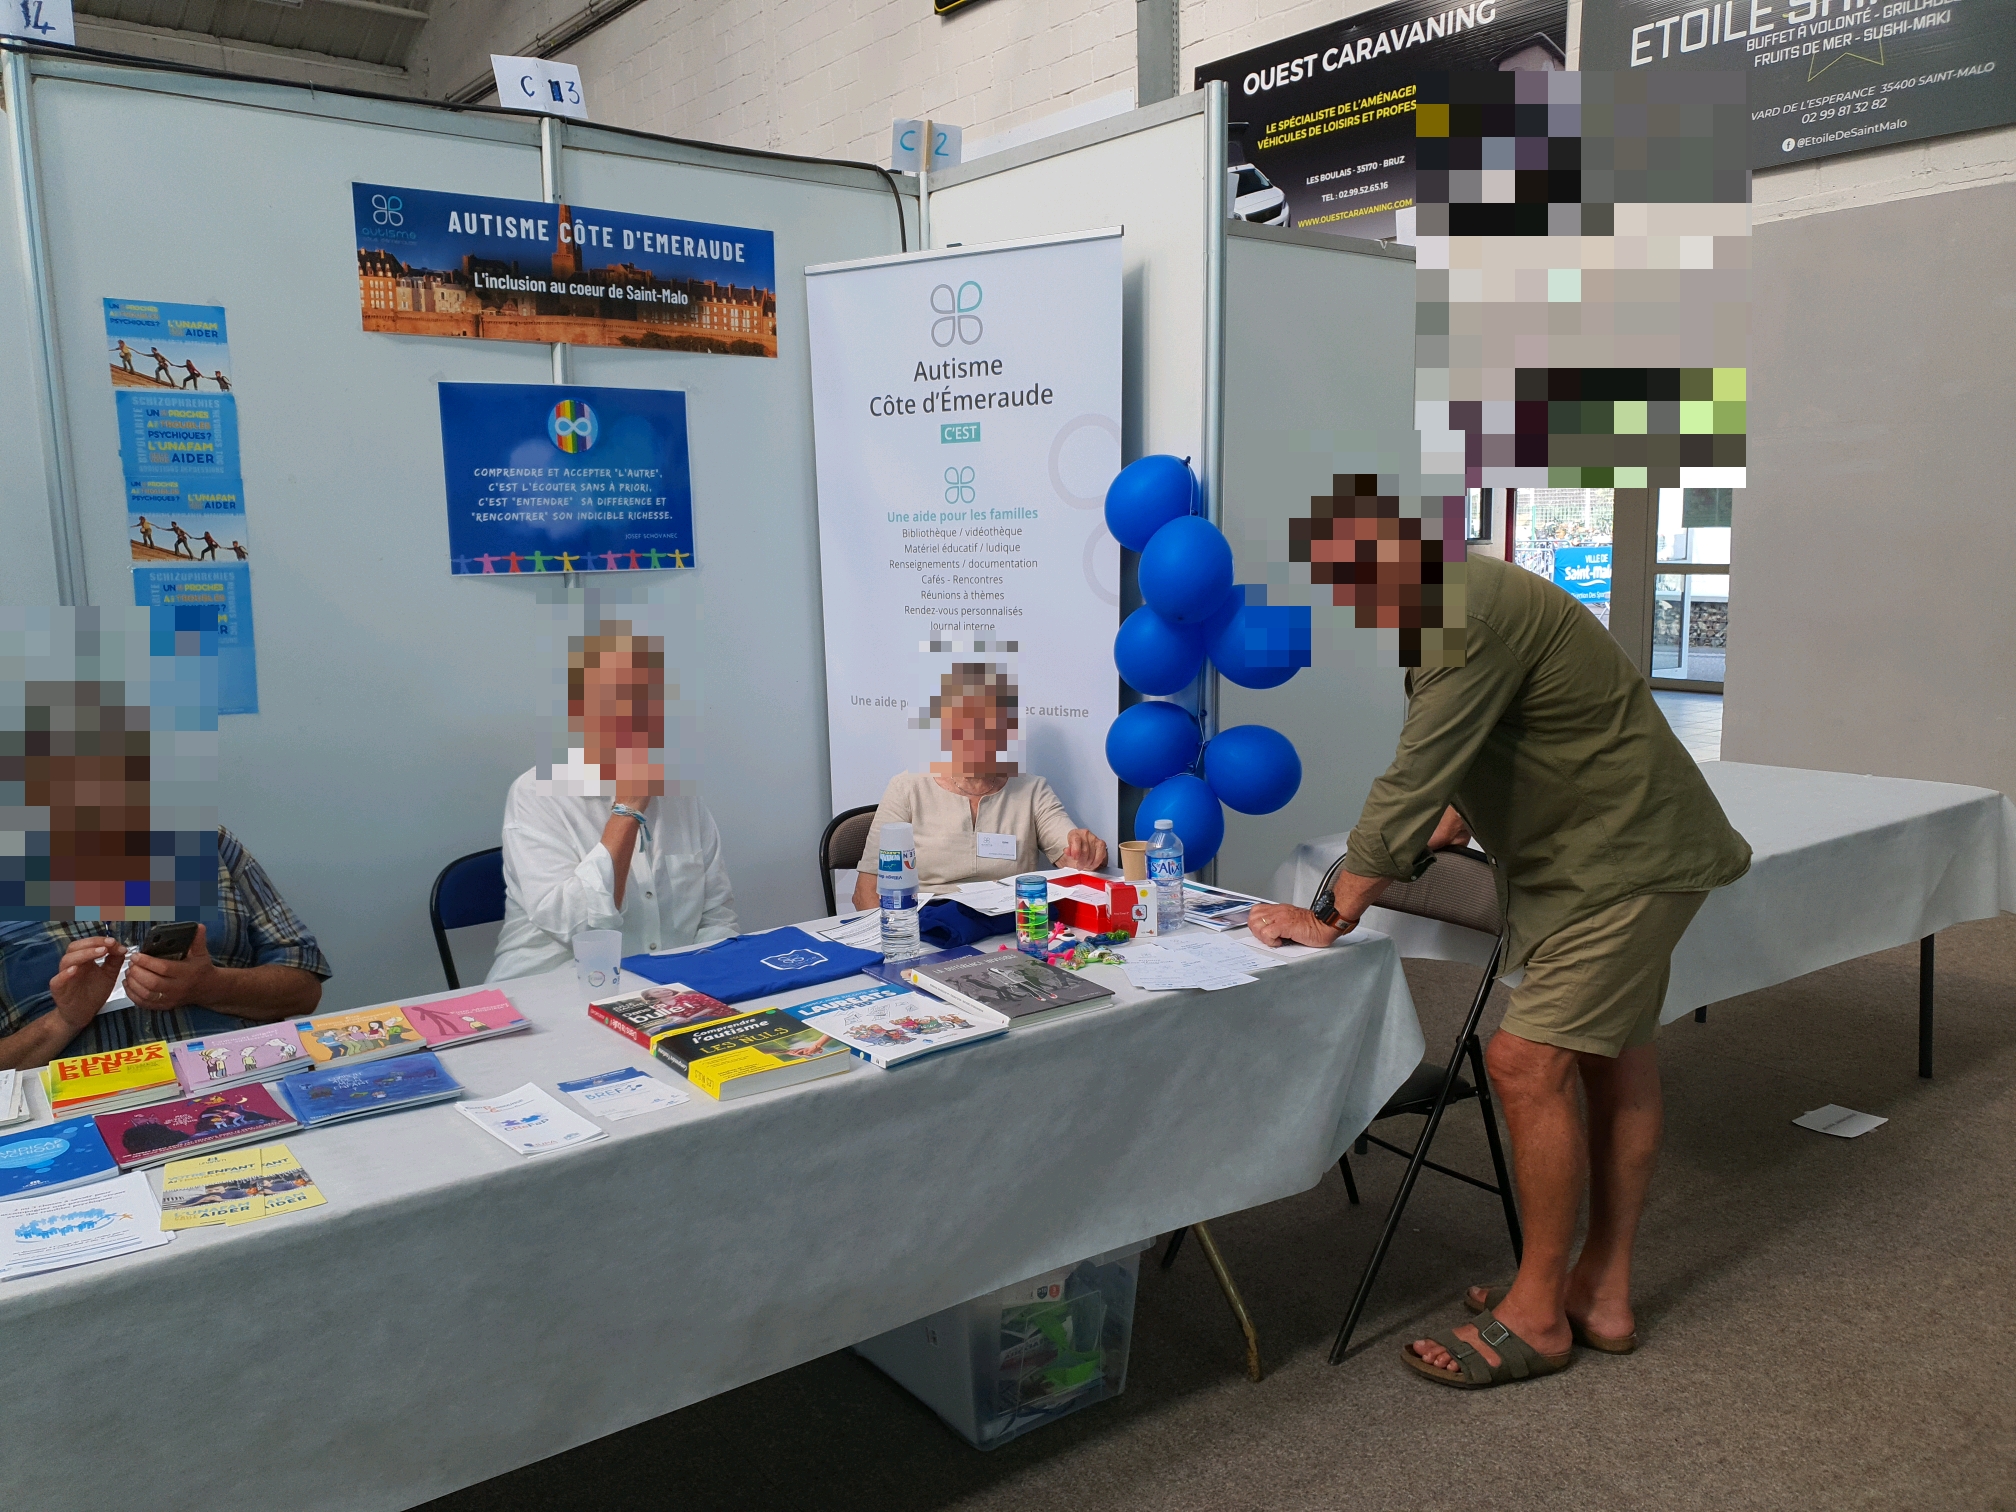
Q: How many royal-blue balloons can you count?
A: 7